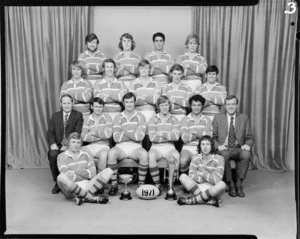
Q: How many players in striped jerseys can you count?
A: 15